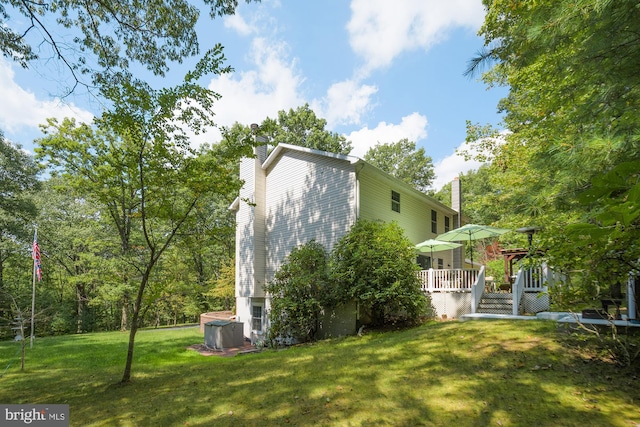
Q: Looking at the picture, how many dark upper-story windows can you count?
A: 3